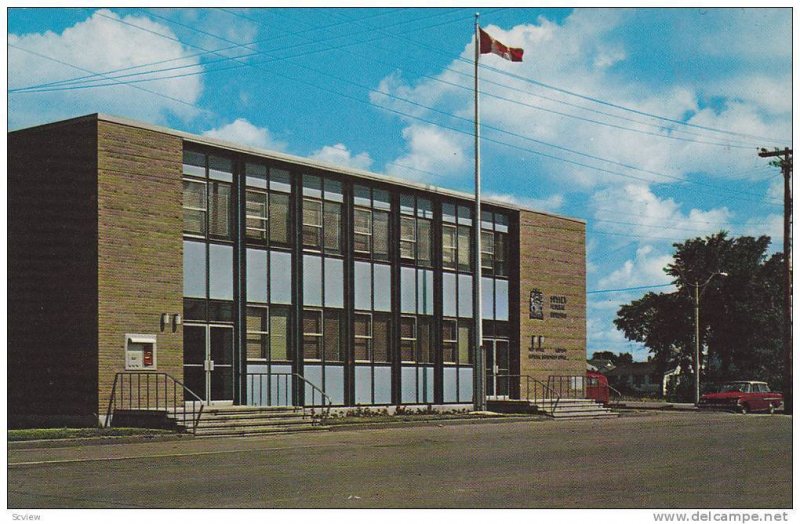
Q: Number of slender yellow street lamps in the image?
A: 1